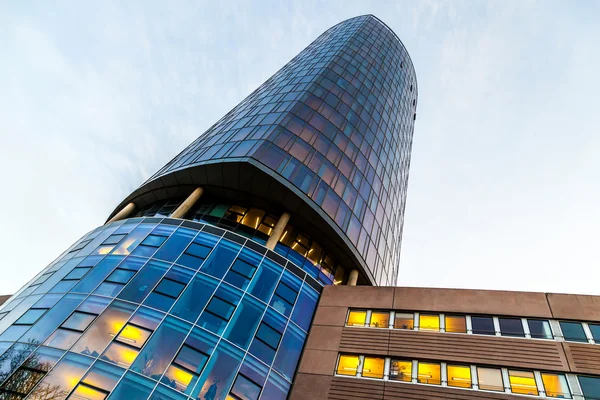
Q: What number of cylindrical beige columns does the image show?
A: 4